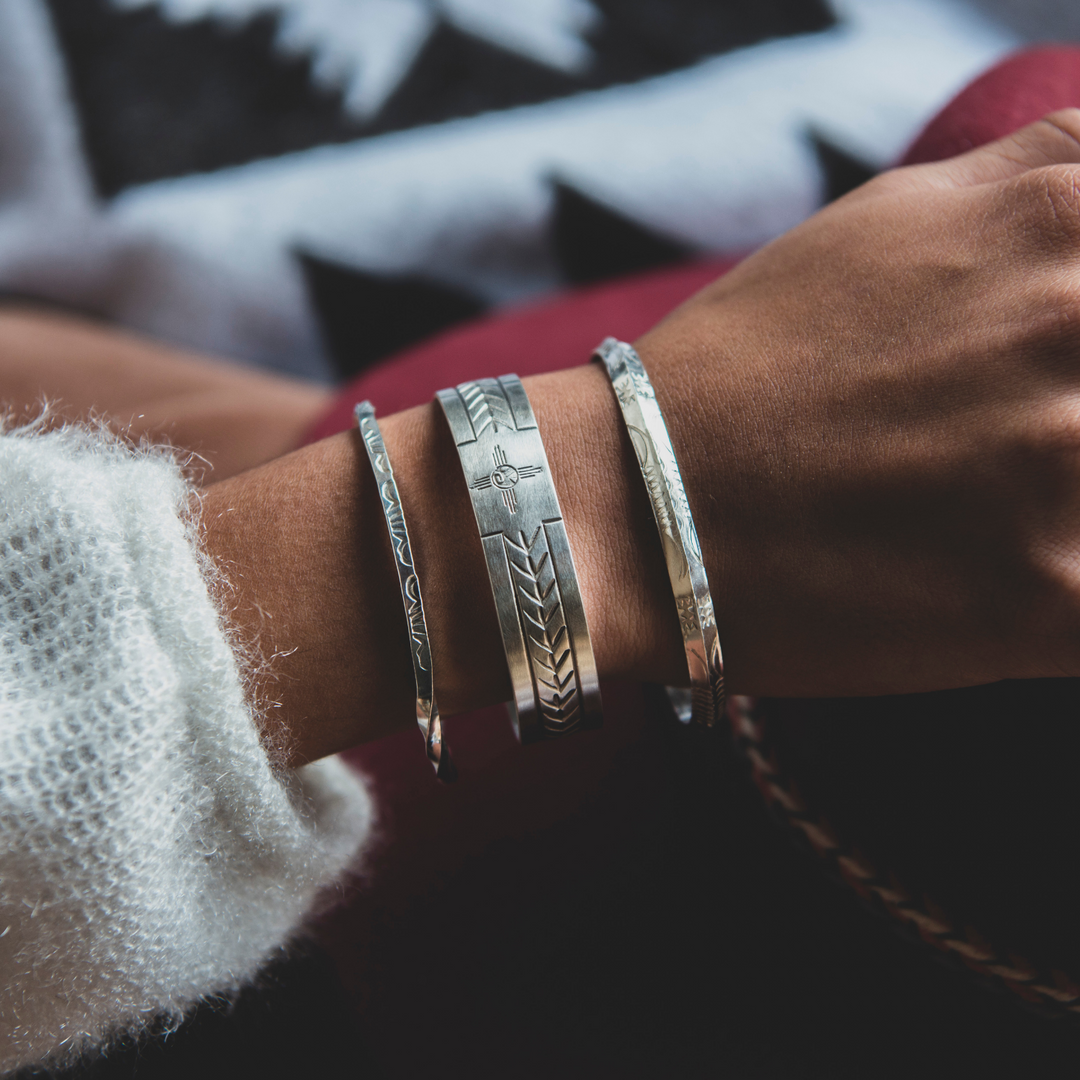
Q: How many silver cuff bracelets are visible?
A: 3